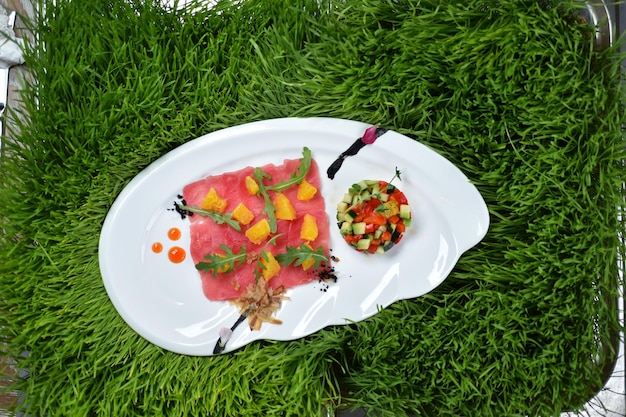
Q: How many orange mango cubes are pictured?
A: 10